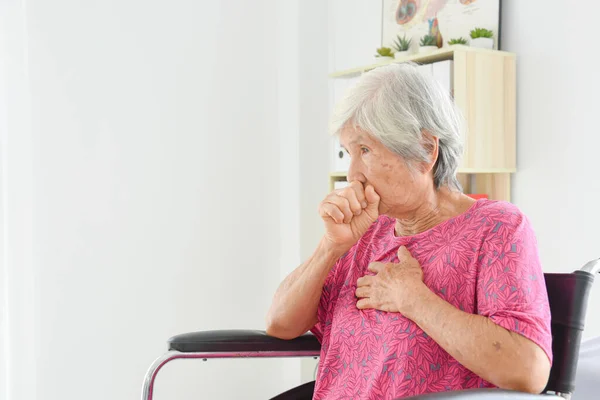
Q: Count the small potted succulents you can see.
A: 5